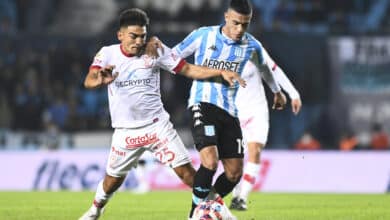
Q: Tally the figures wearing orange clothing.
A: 3